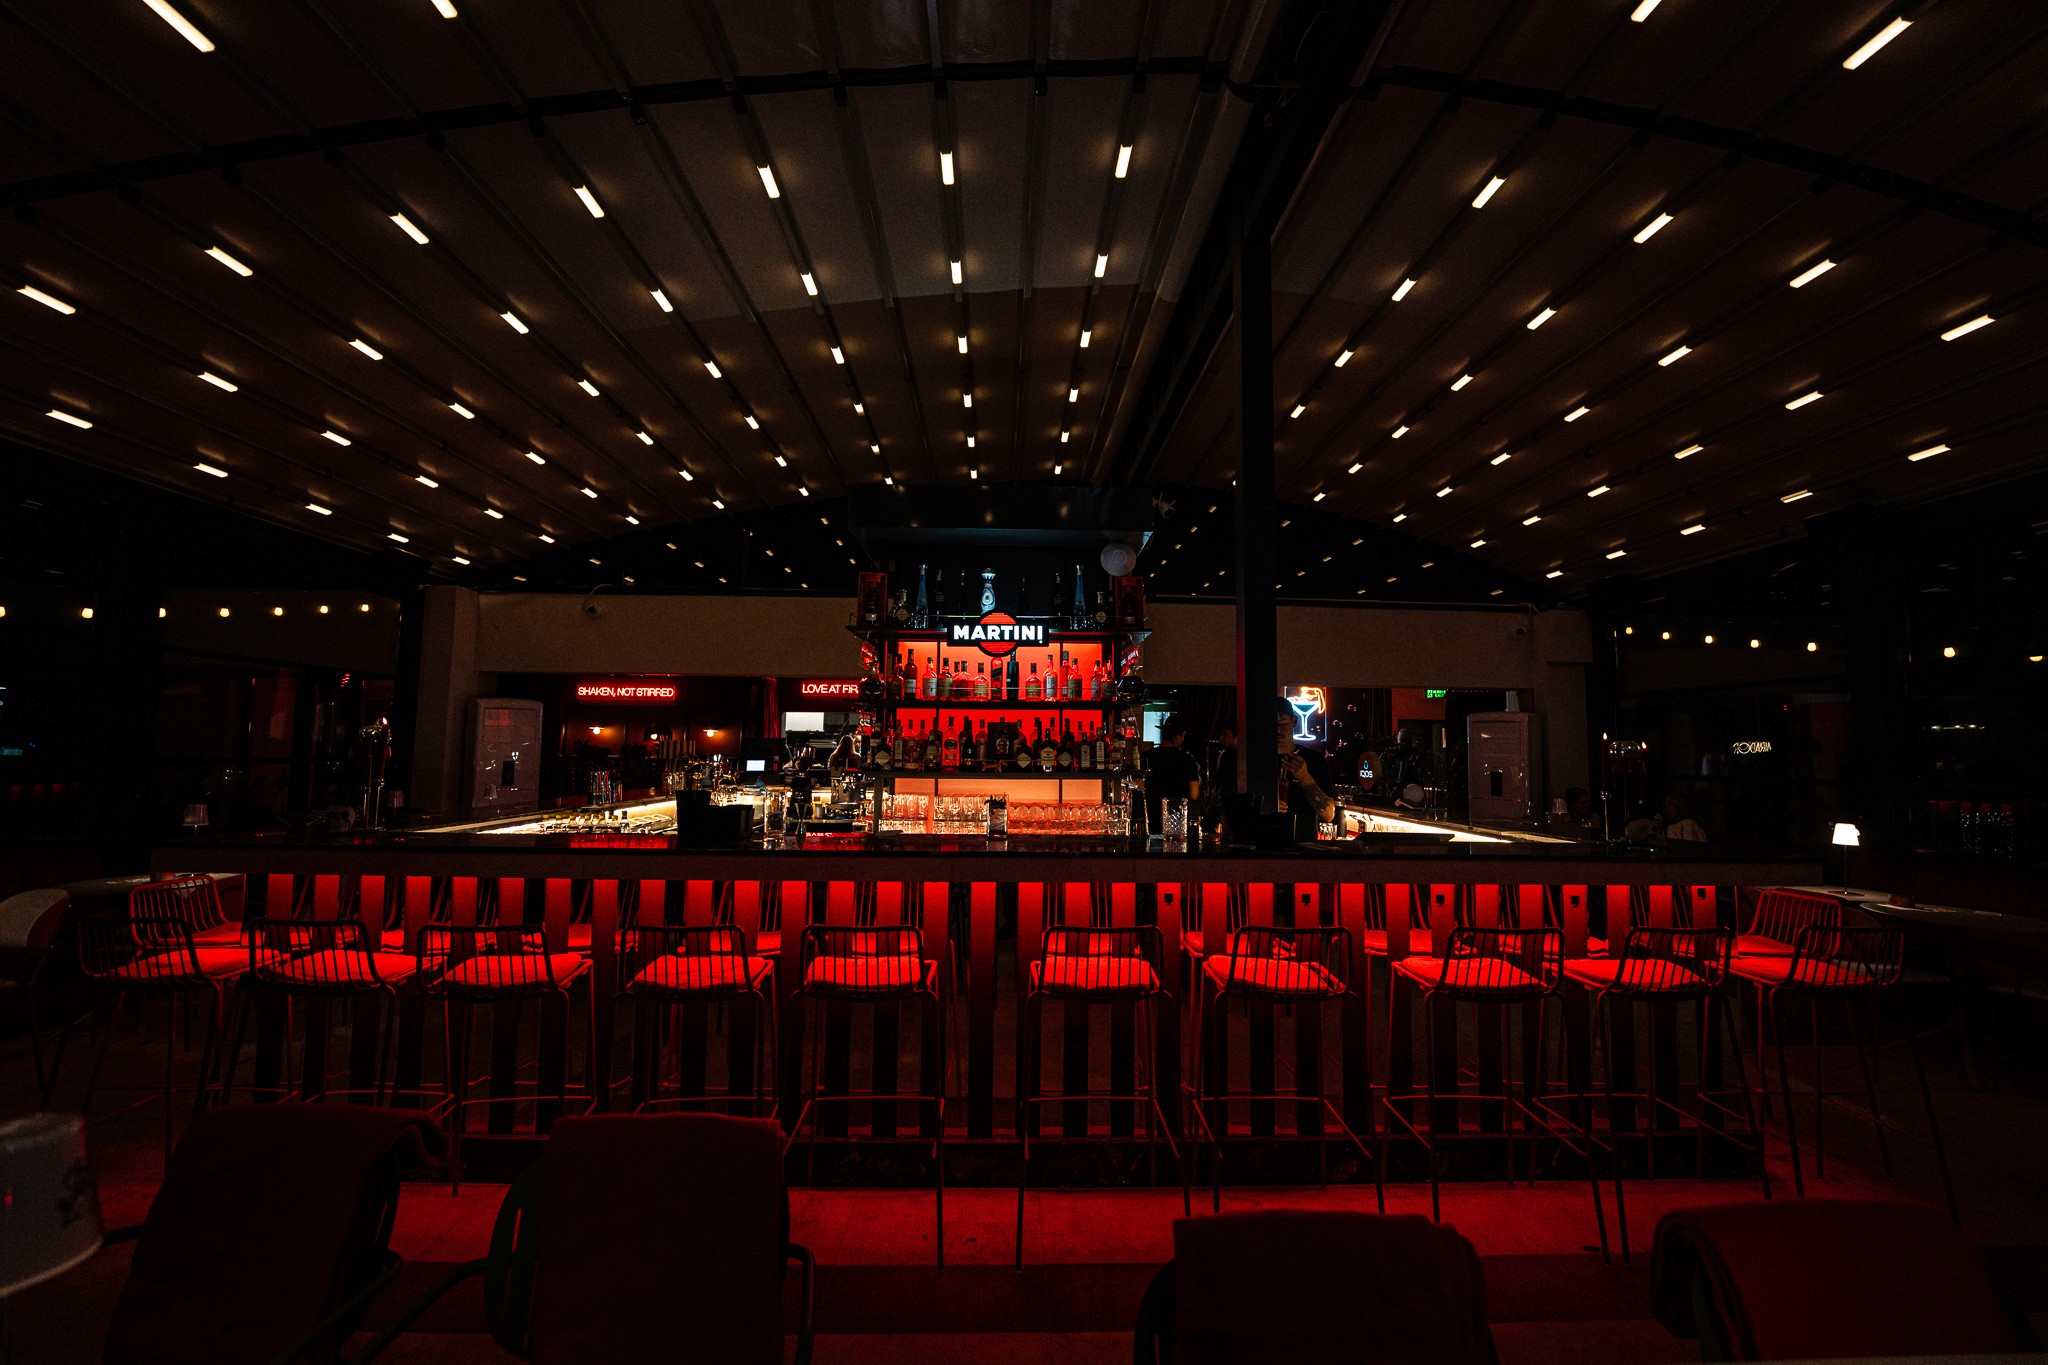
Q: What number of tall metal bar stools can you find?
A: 12